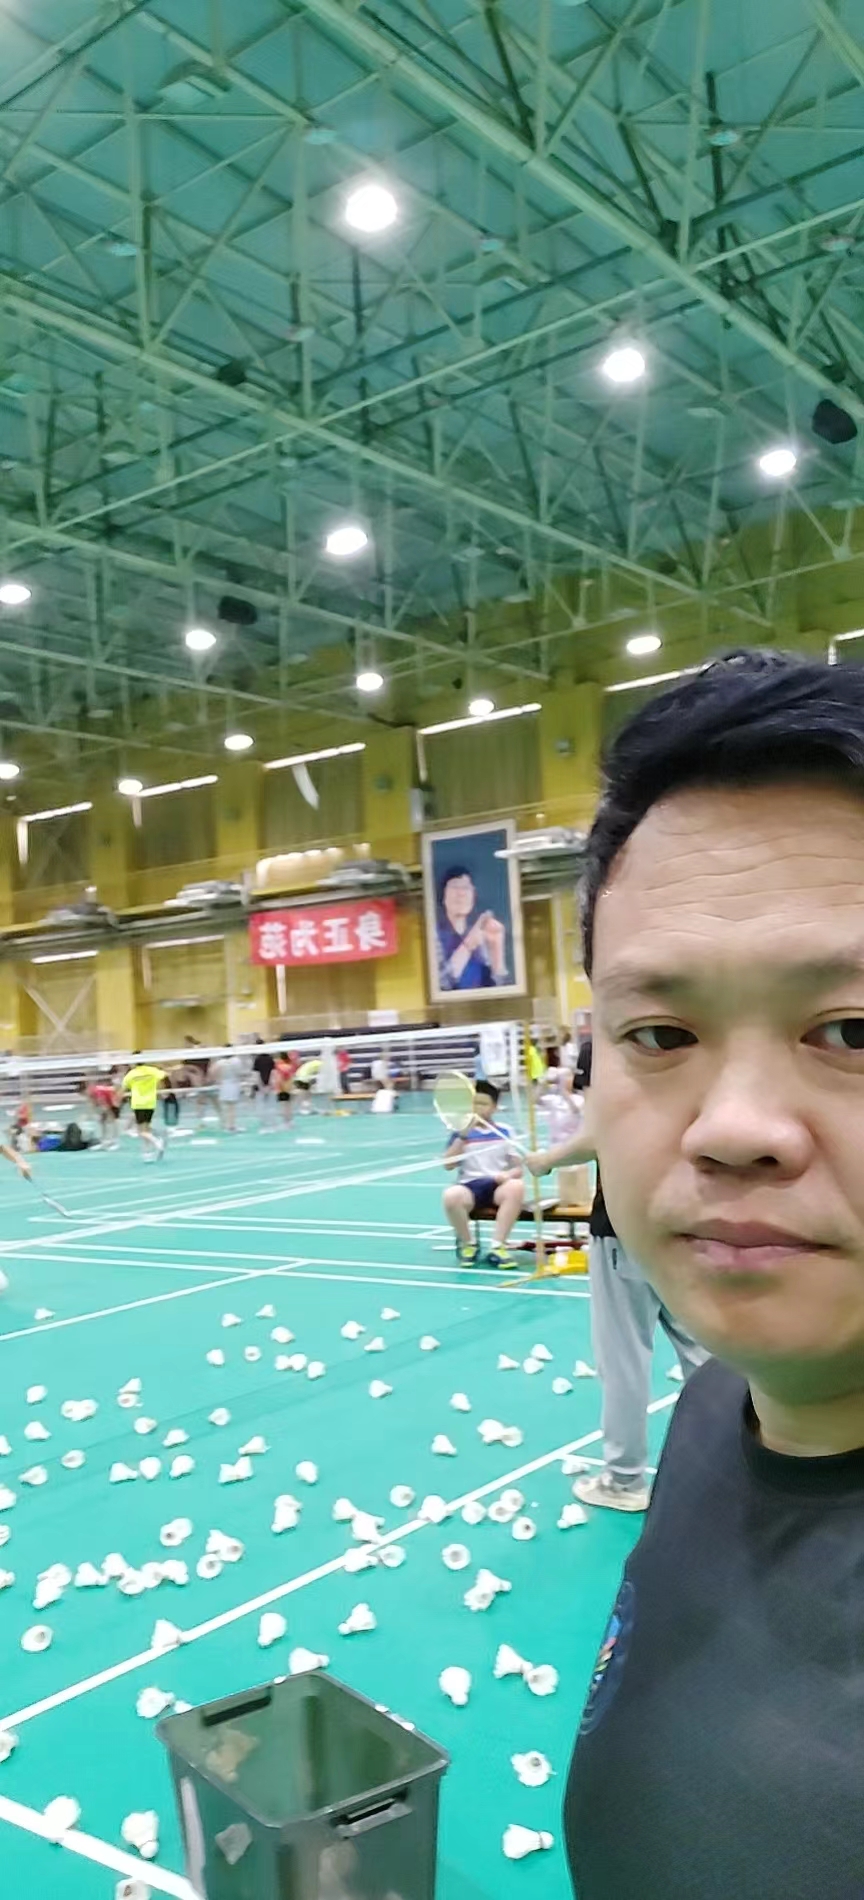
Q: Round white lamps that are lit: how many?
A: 12